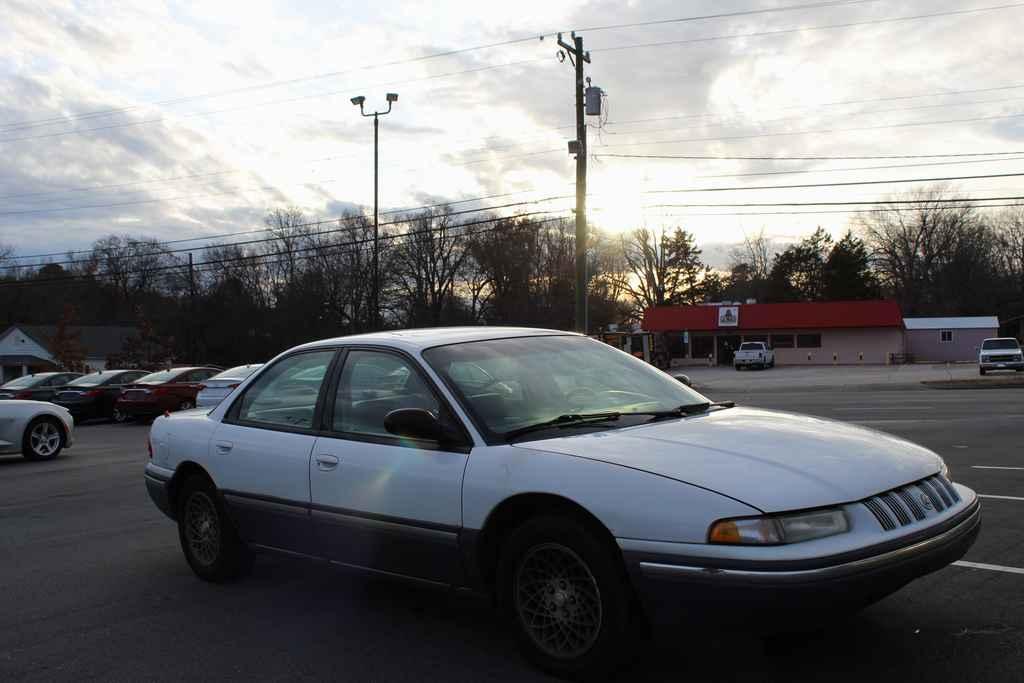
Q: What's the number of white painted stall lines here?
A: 3